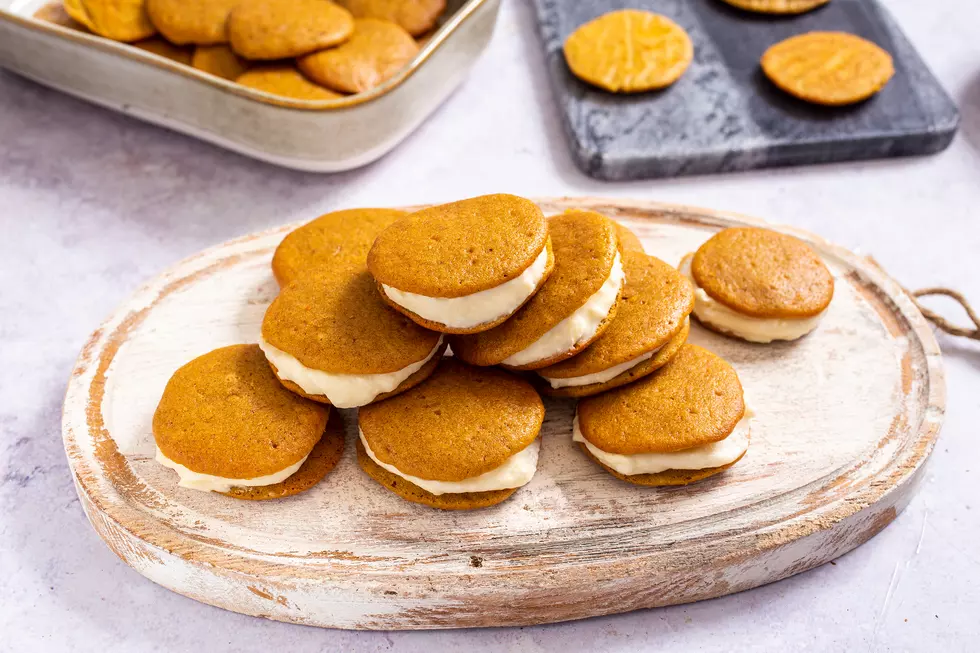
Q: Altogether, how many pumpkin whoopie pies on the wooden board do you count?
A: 10